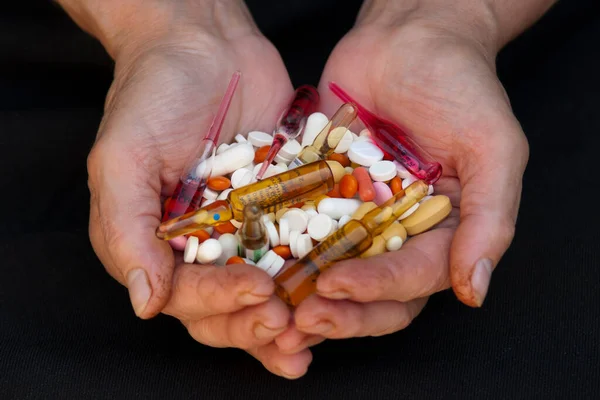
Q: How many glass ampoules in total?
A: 7